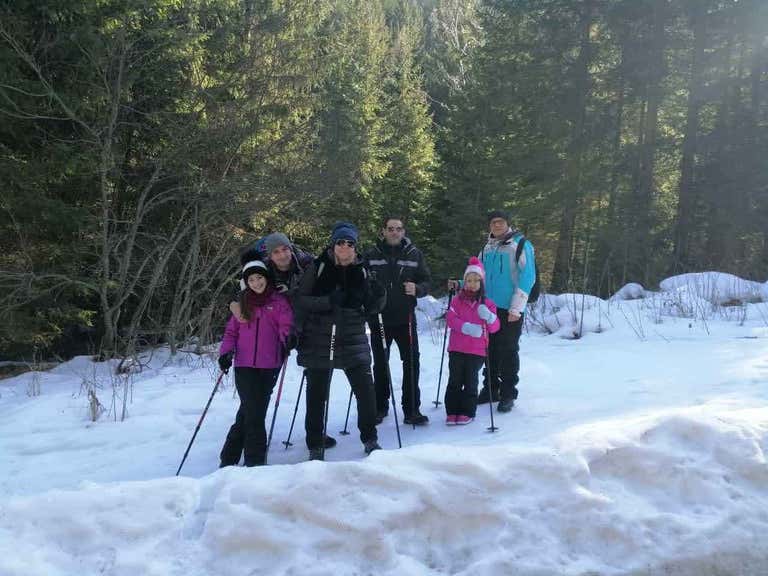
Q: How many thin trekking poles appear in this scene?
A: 9